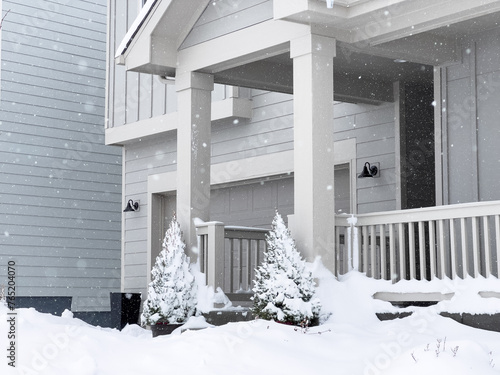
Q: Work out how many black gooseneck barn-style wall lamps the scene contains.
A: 2